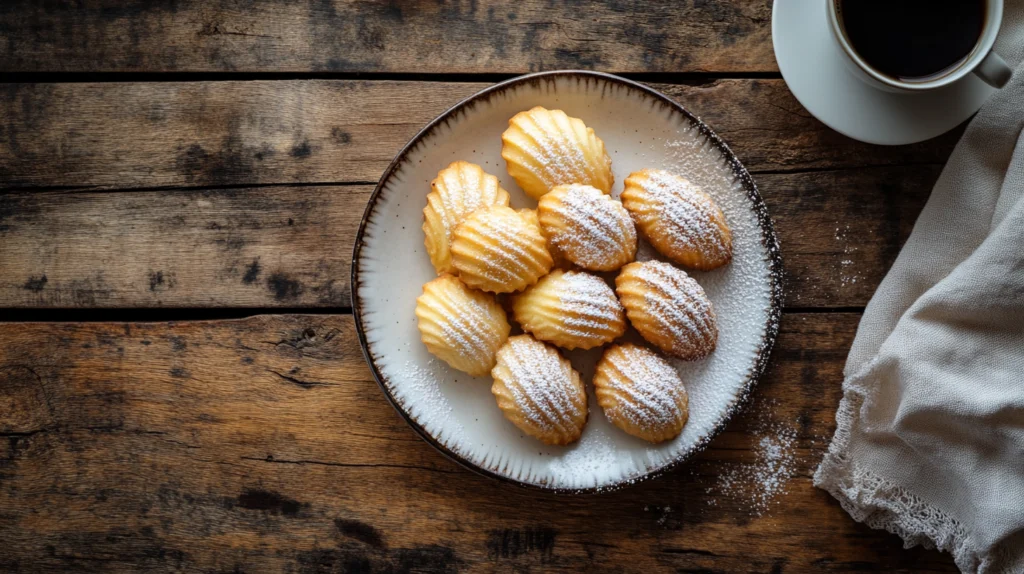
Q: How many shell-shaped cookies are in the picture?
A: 10